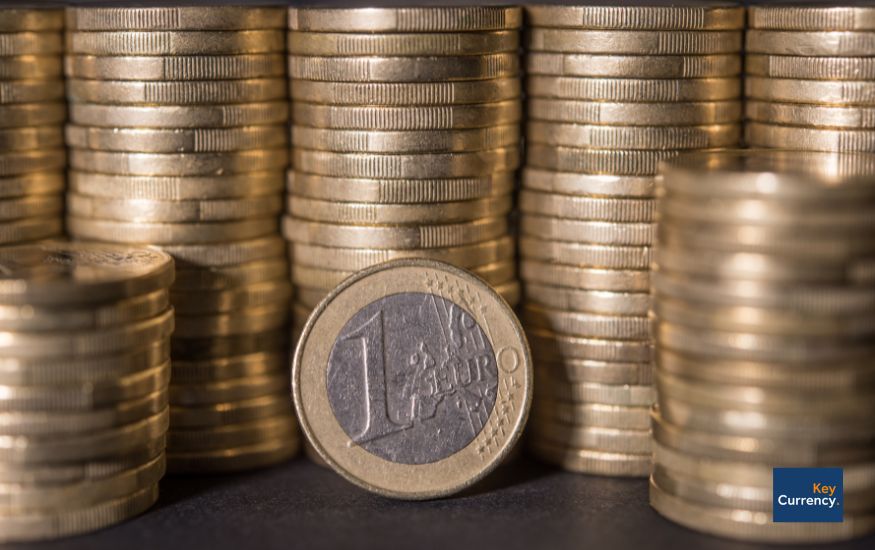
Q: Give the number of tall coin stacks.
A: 5